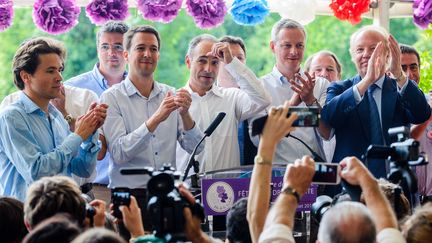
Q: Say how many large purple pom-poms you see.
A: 6